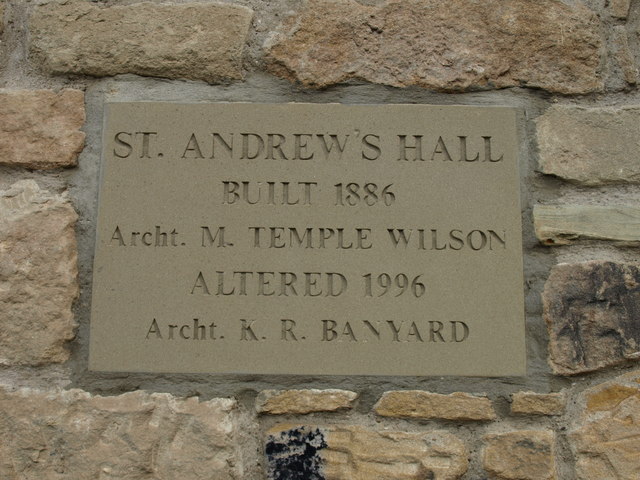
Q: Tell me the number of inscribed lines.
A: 5